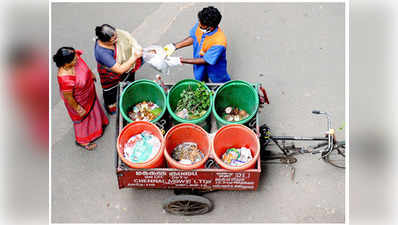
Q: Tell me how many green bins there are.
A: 3